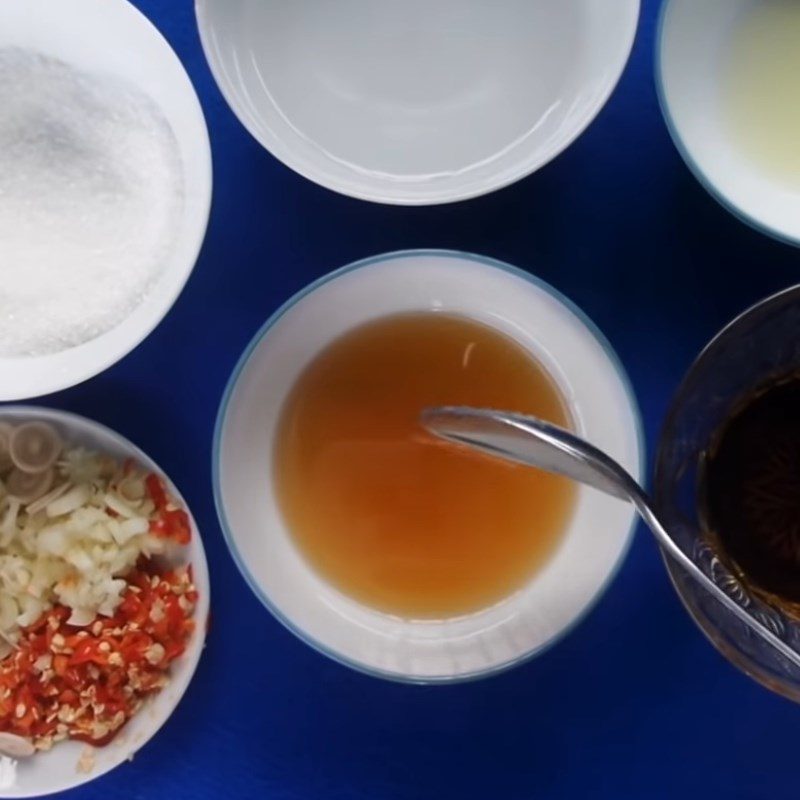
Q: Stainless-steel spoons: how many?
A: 1